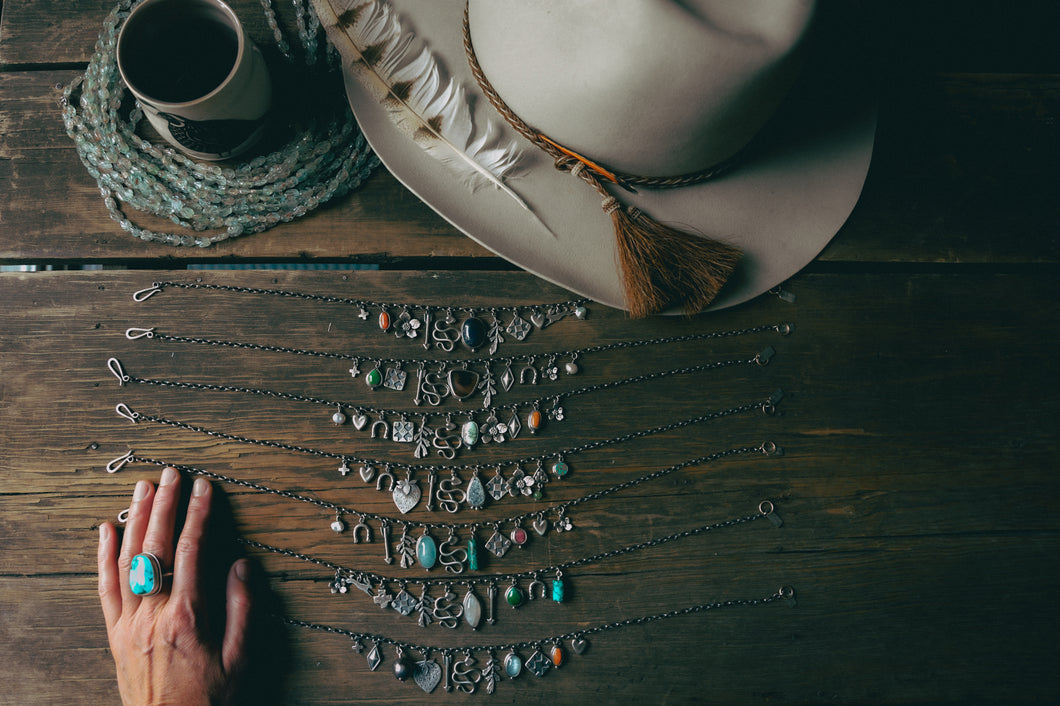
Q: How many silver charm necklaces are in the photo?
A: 7